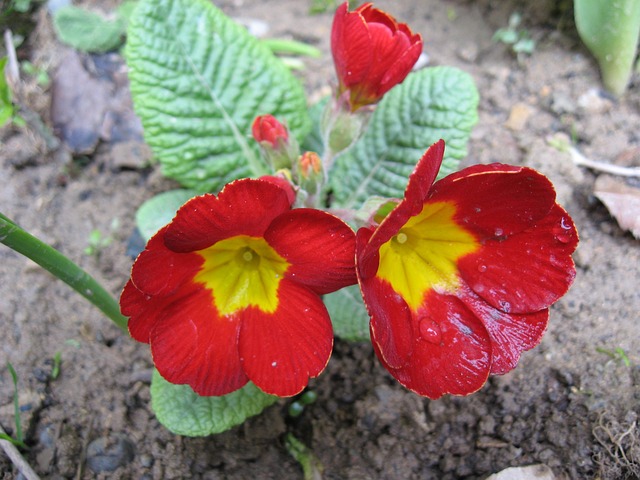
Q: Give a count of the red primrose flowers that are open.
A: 2